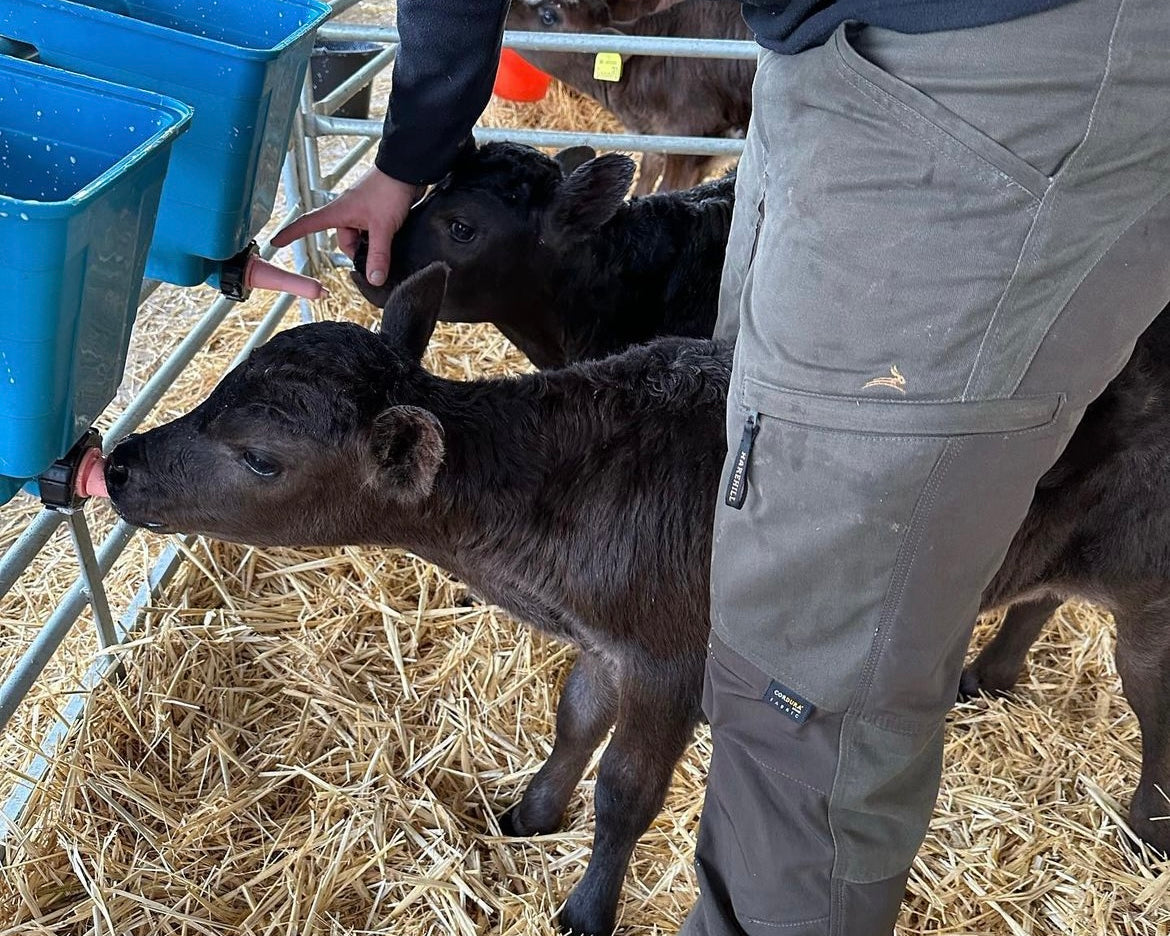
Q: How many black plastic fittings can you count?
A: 2